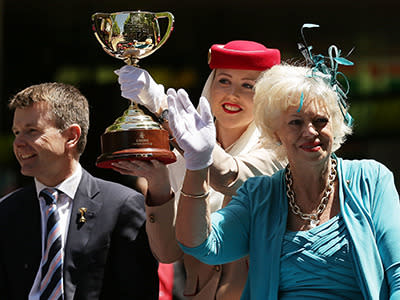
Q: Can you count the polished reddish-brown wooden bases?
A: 1